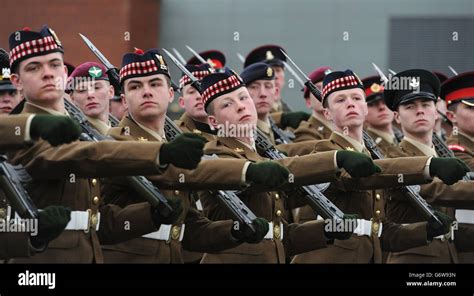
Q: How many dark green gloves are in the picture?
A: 11